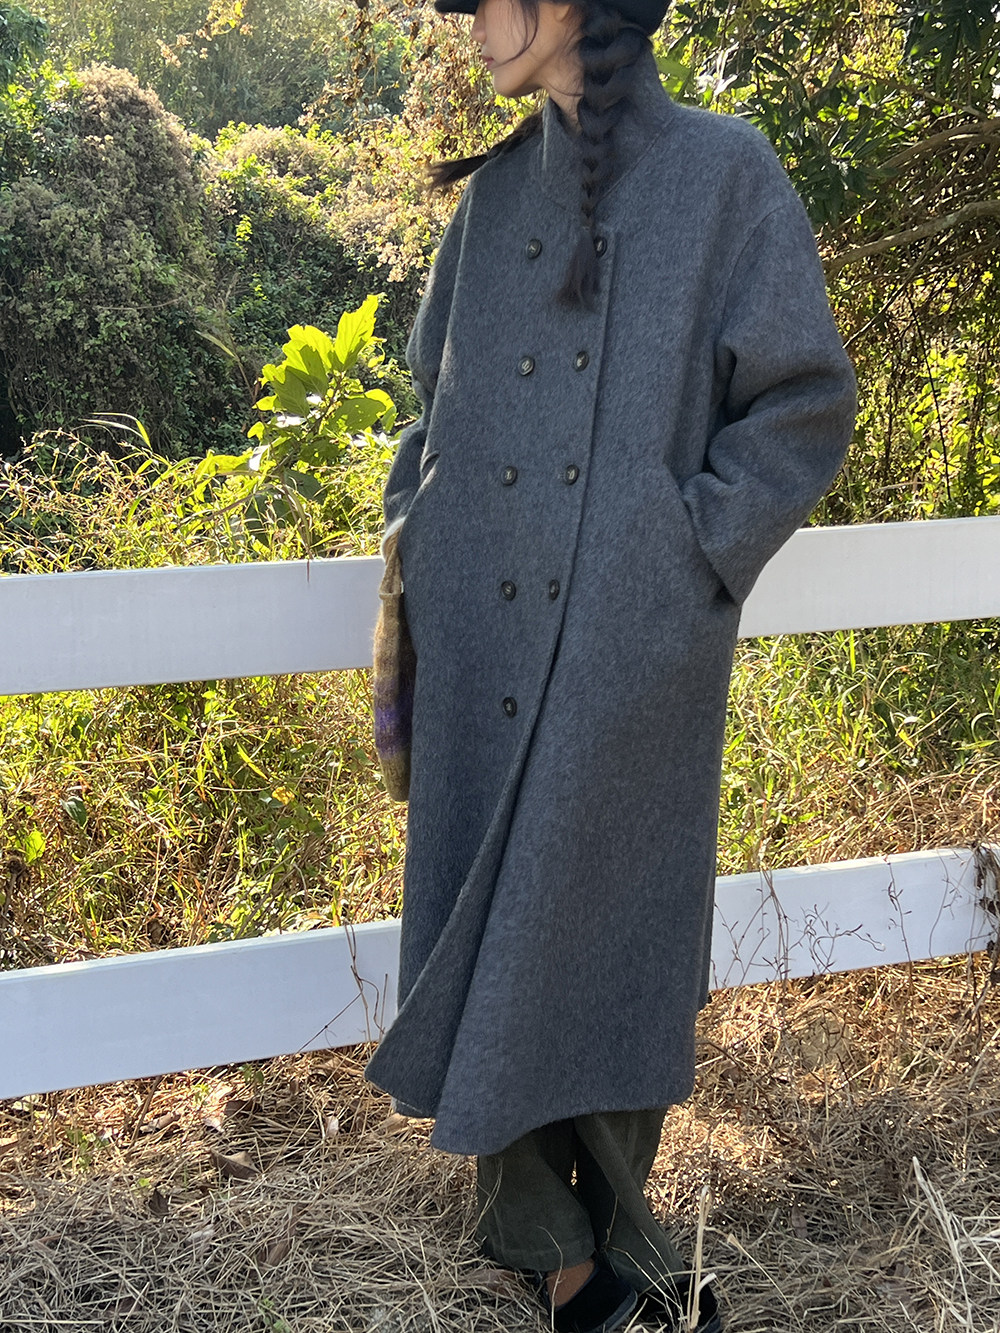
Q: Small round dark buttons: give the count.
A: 9